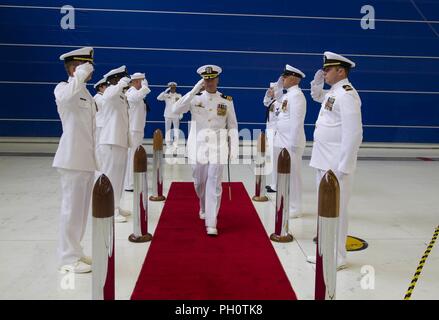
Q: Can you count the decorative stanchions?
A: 6